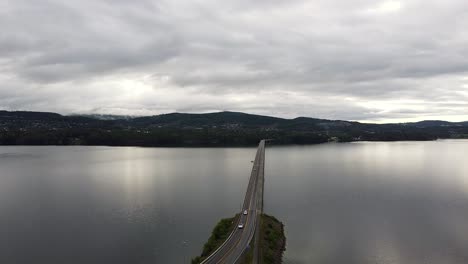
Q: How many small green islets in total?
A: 1